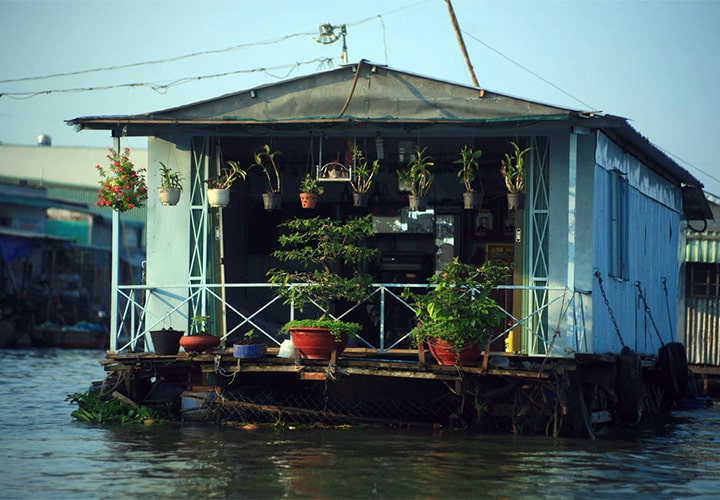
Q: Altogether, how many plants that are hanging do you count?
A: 9